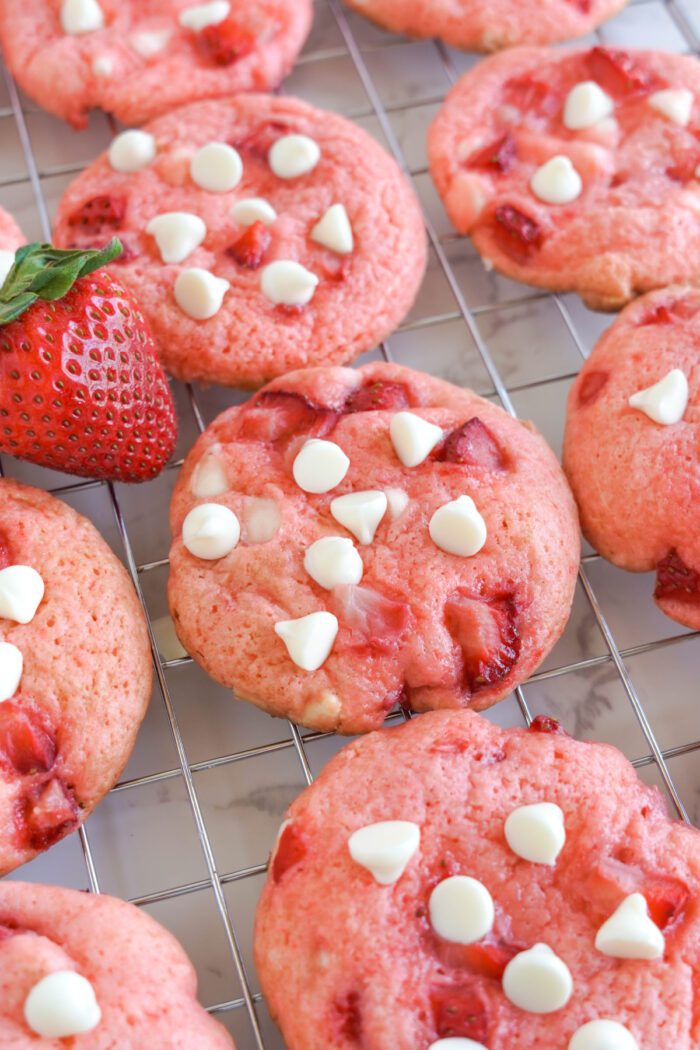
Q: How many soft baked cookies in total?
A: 10